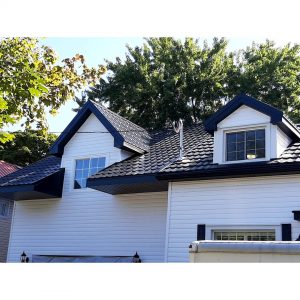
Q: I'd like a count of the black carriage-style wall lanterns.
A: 2